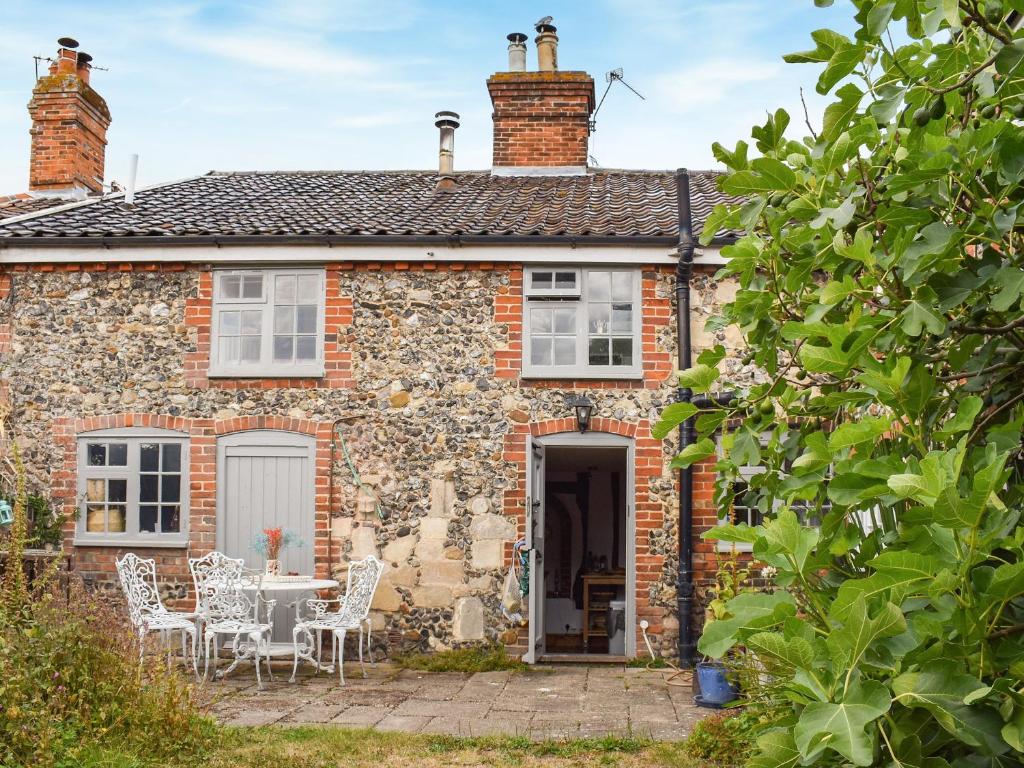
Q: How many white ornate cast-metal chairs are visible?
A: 4